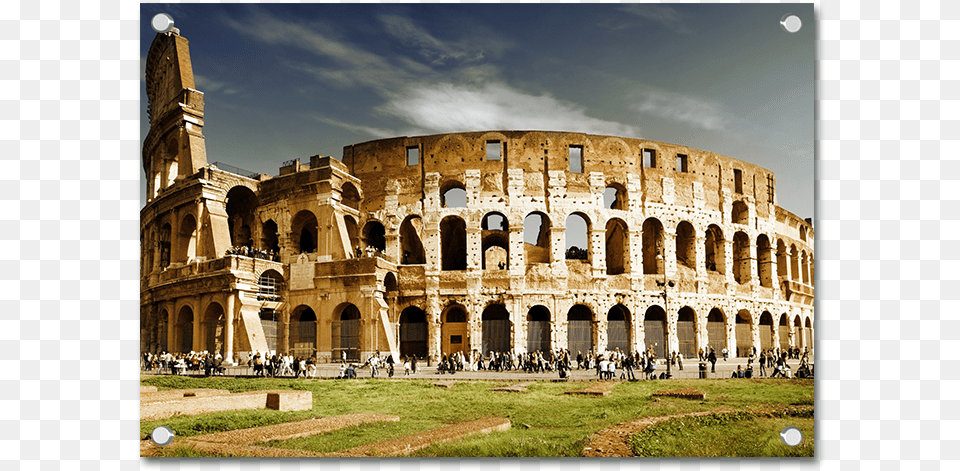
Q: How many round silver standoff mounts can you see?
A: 4